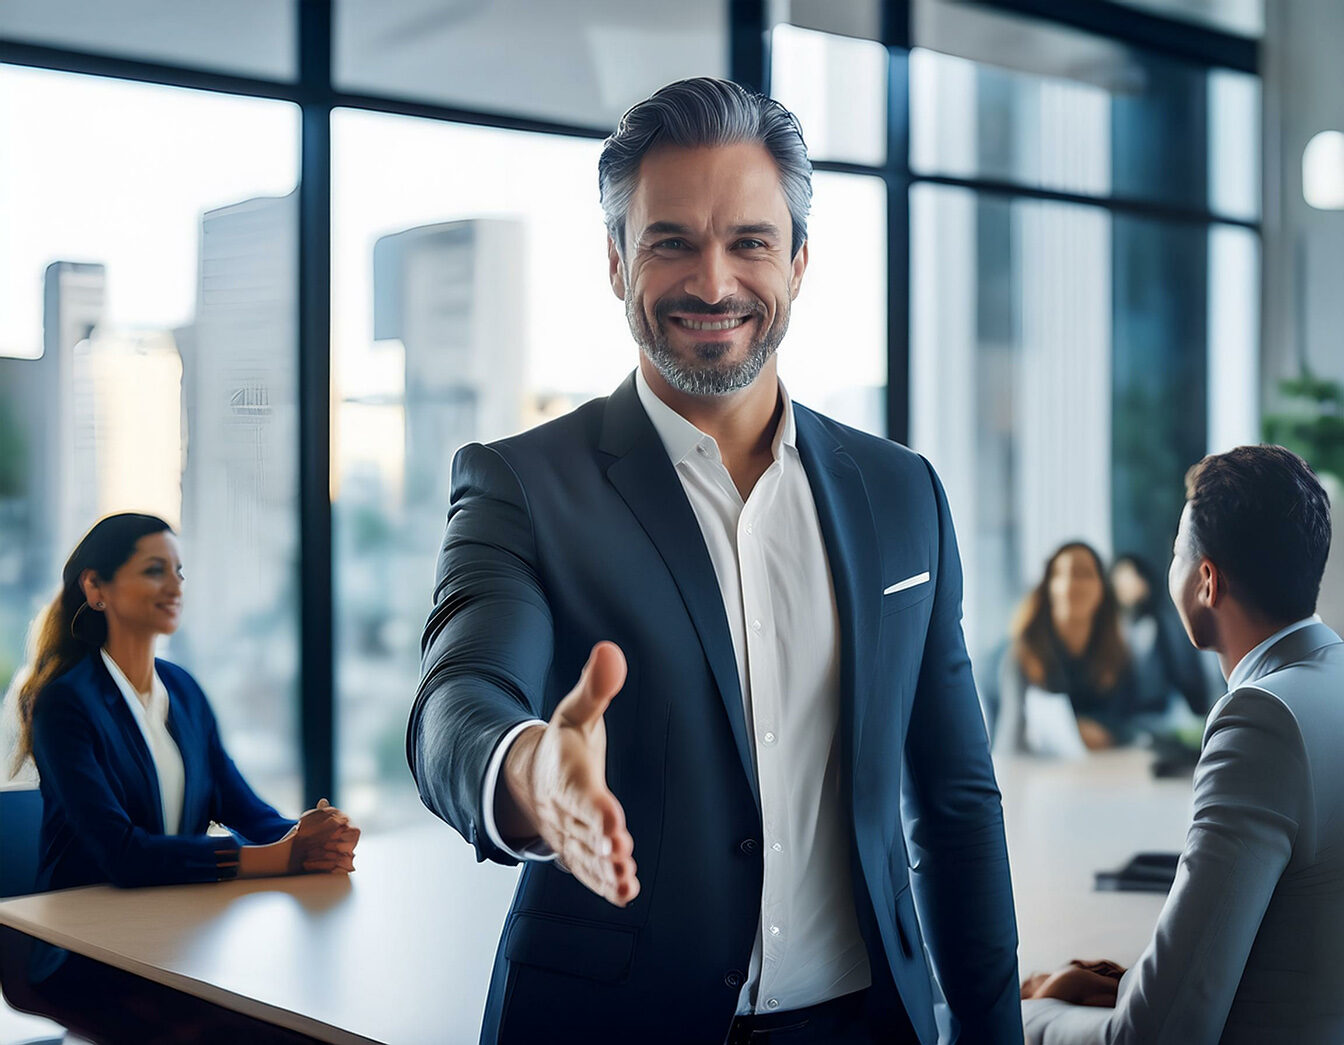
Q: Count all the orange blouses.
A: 0